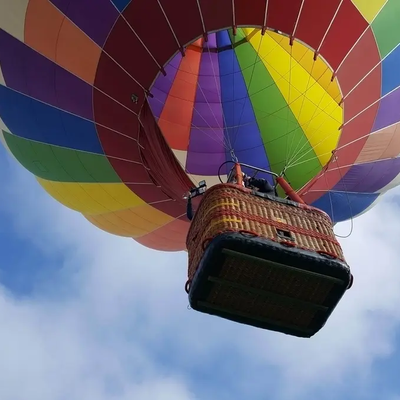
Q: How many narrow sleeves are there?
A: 2